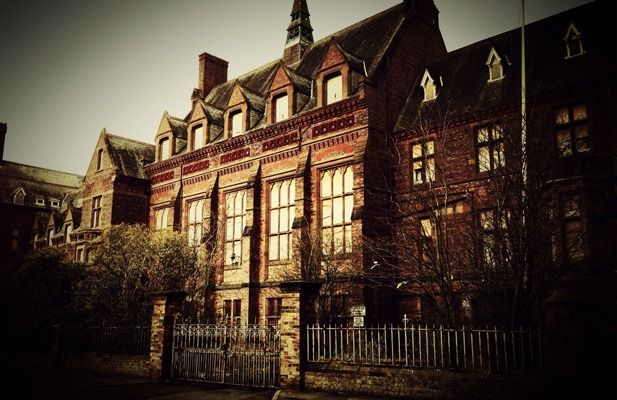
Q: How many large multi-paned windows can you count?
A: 5